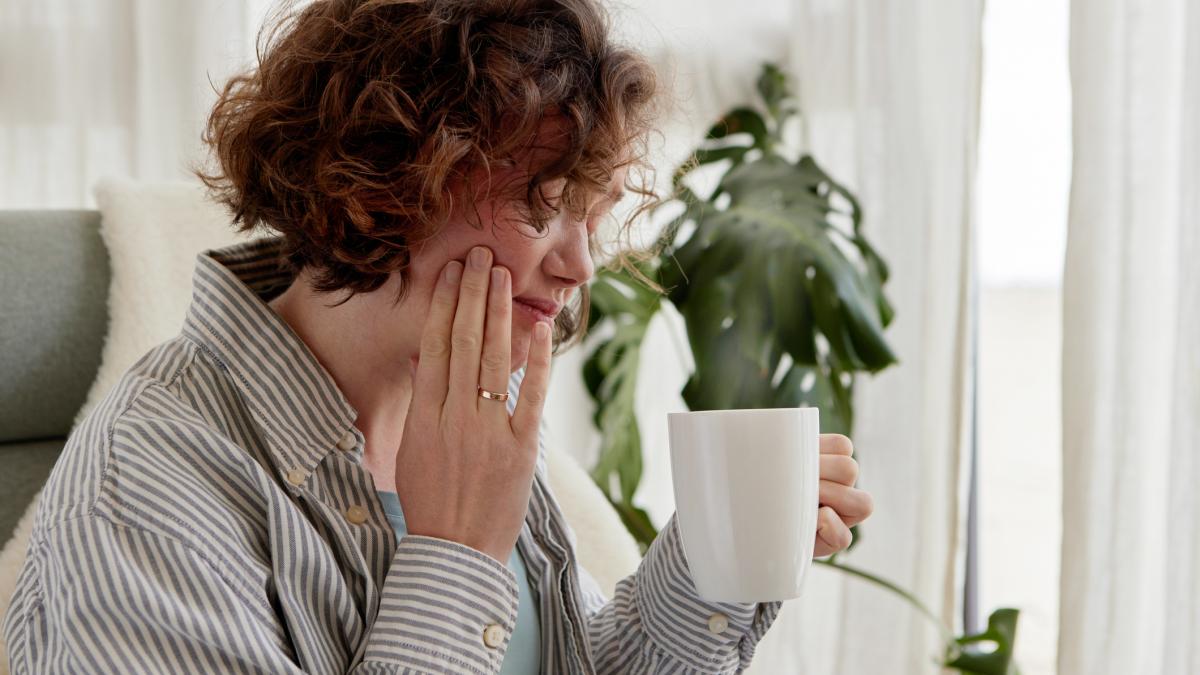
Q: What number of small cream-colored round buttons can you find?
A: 5